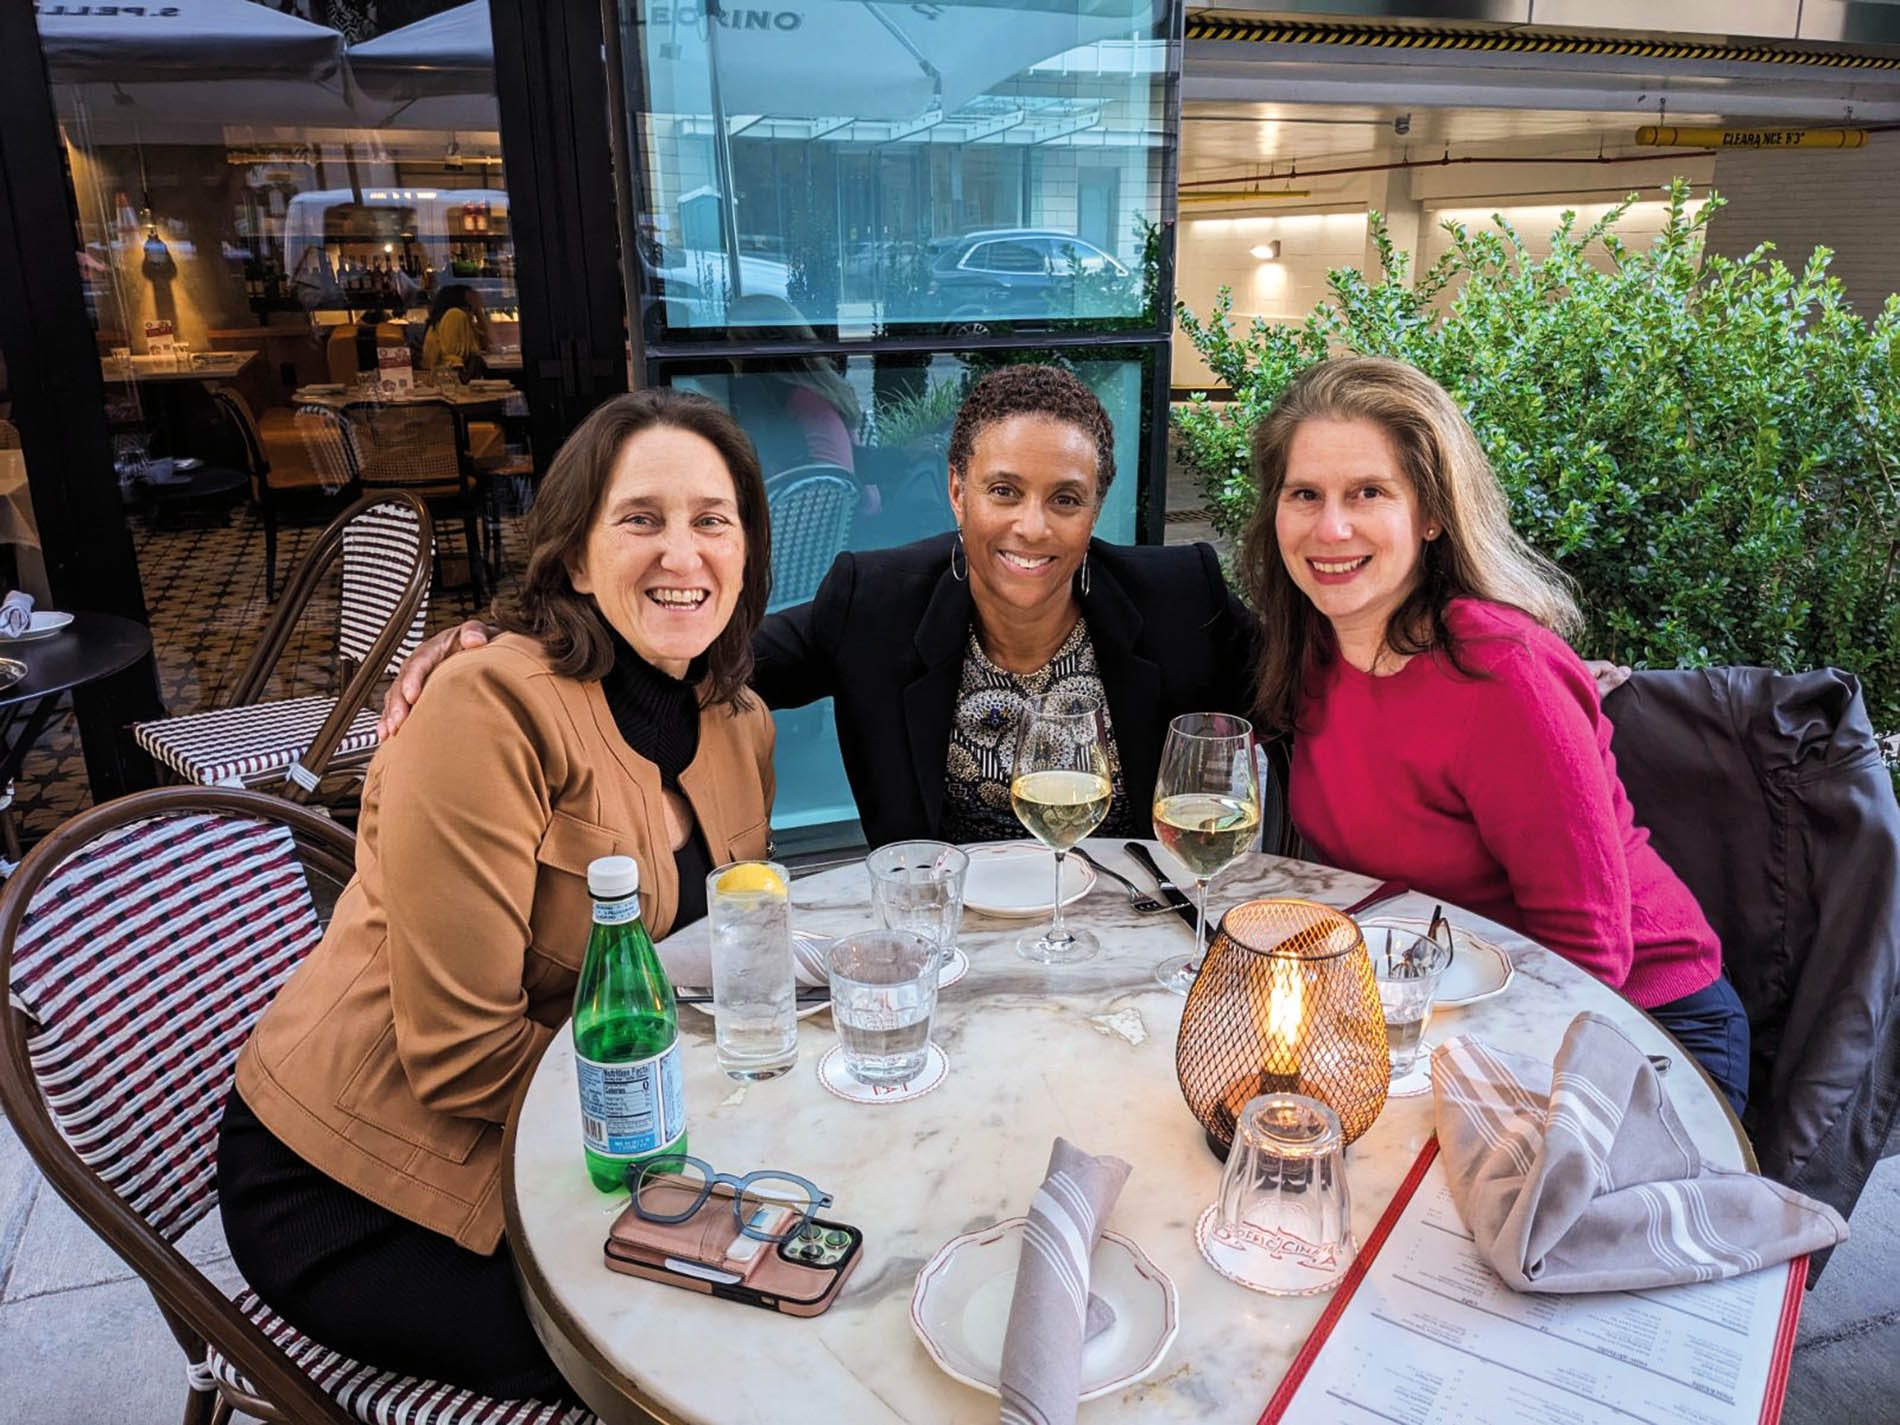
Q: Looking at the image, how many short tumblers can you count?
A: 4